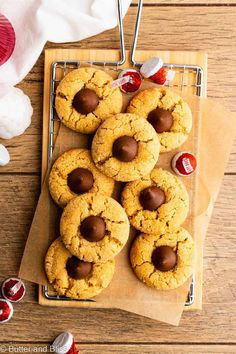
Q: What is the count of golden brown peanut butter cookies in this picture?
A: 8